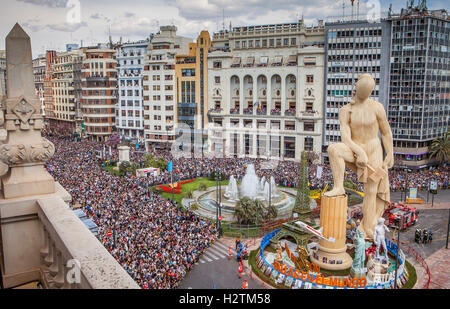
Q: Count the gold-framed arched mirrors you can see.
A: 0